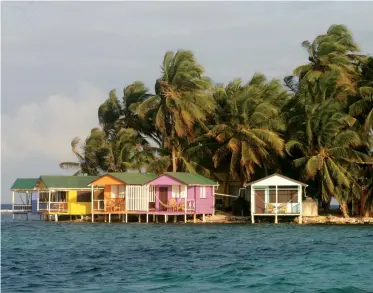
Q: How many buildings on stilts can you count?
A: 5